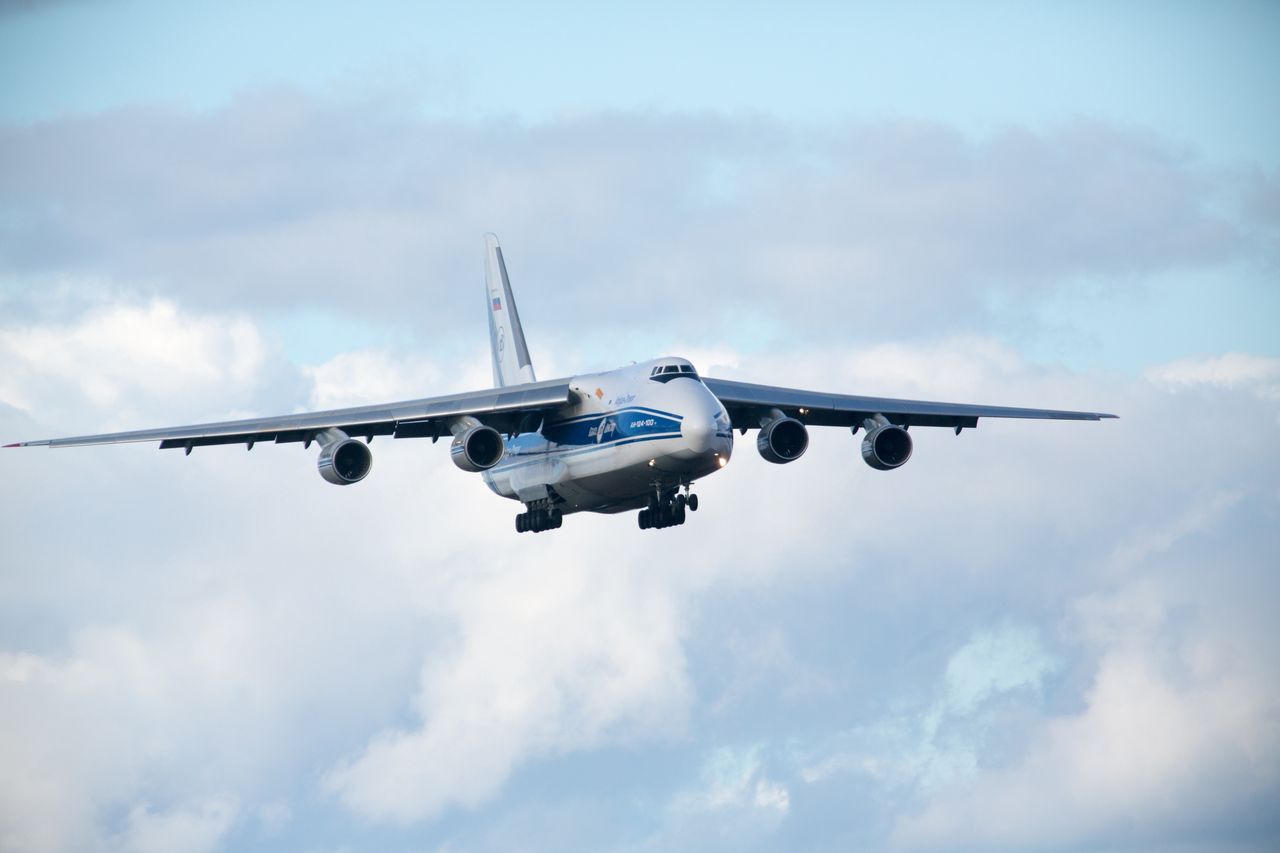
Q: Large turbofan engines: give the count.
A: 4